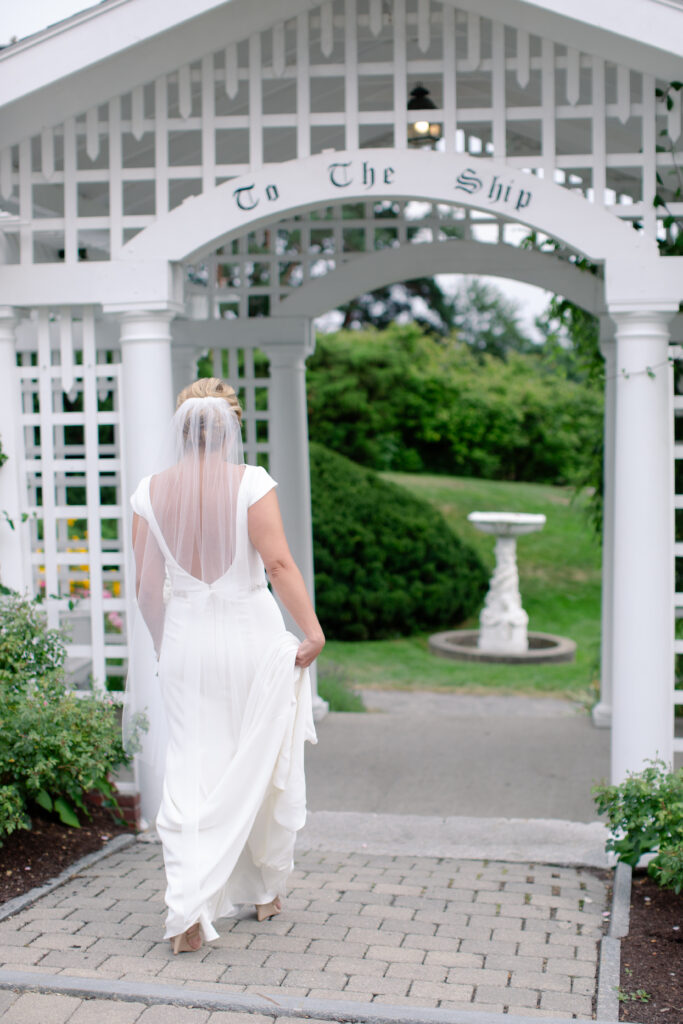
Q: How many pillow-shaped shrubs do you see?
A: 1